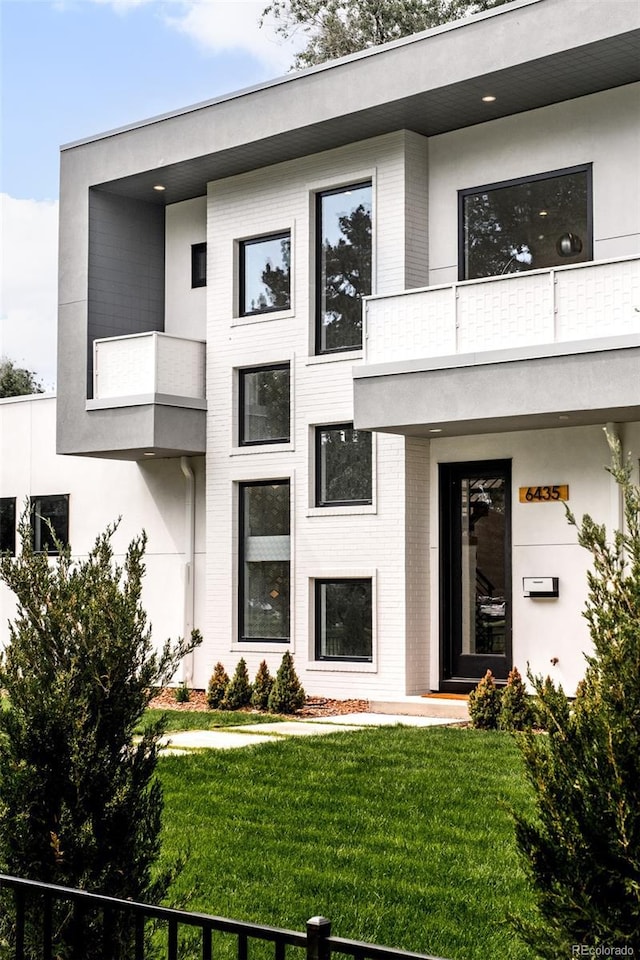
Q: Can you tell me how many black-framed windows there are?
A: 10